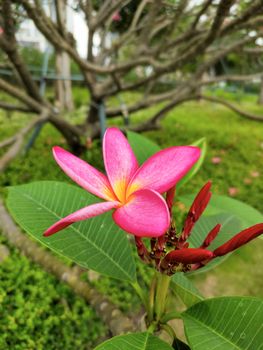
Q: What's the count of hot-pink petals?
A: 5